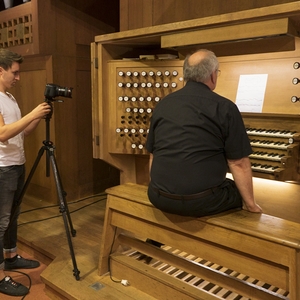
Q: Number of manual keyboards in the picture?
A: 4